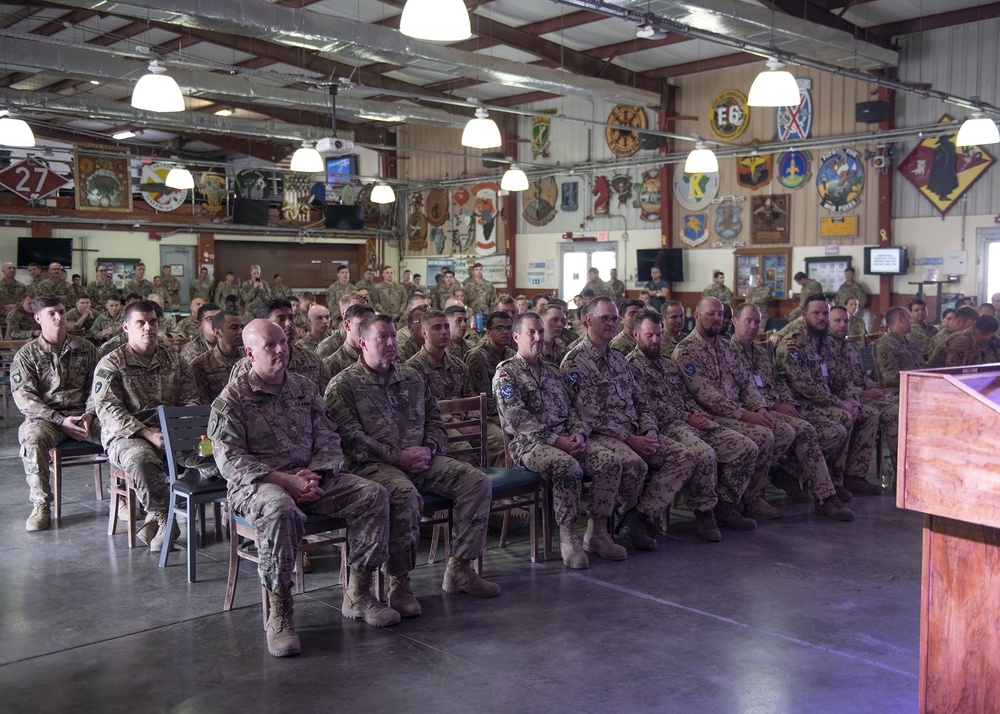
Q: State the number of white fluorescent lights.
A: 11